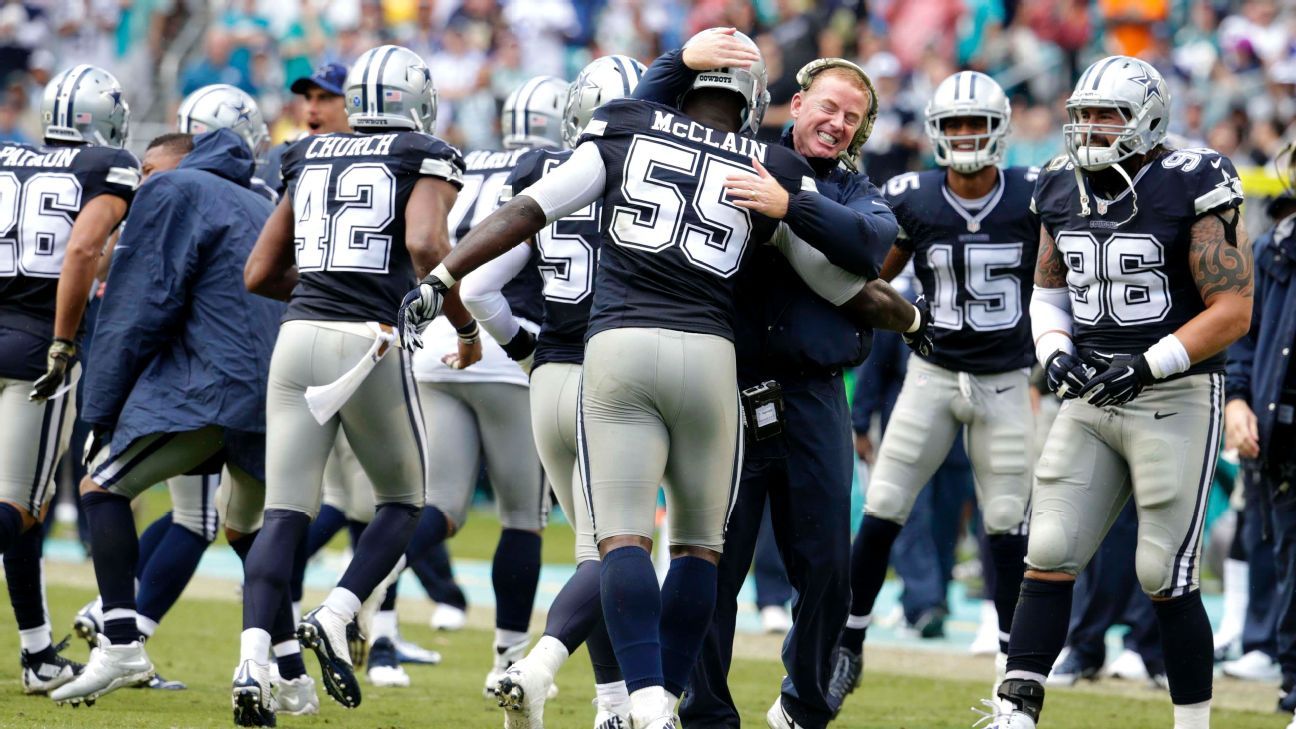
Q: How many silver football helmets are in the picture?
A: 8